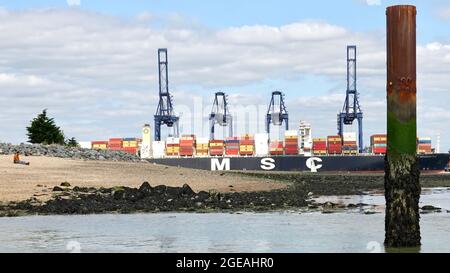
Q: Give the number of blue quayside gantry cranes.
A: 4